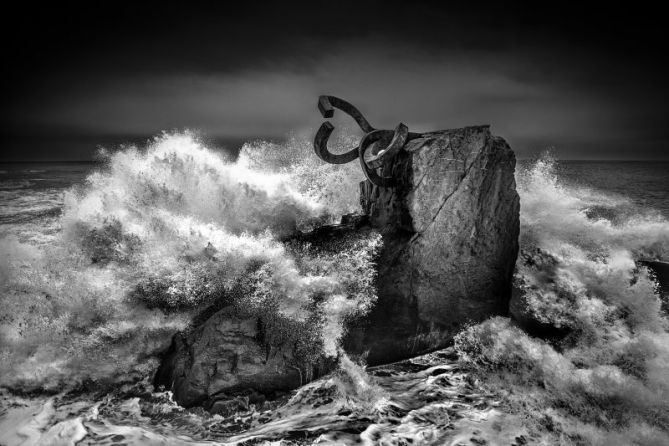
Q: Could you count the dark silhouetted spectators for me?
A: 0